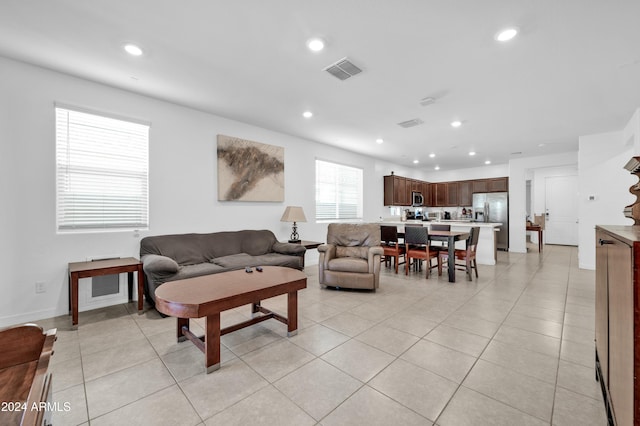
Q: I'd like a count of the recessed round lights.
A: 11